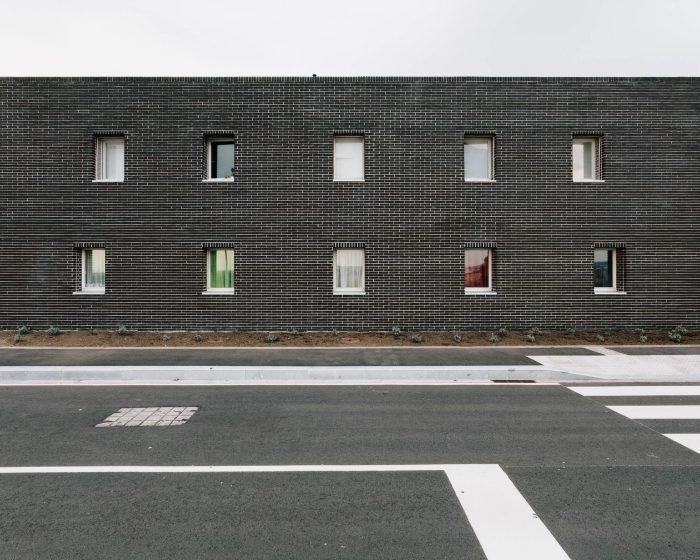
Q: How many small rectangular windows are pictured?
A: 10